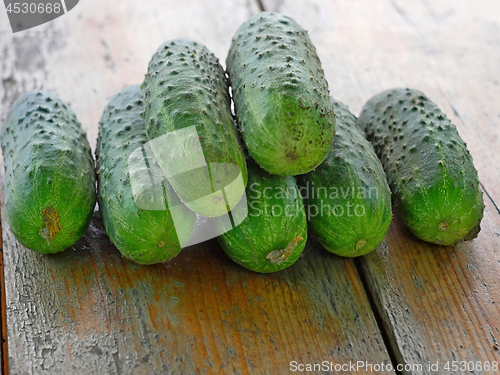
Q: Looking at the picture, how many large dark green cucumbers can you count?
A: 7